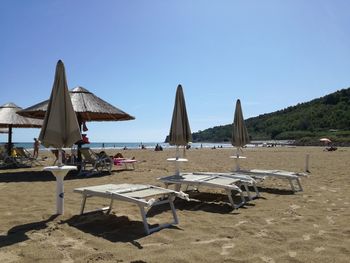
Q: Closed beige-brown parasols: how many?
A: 3